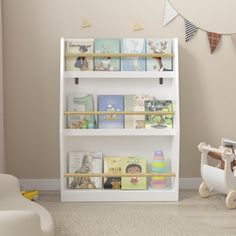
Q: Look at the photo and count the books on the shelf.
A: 11